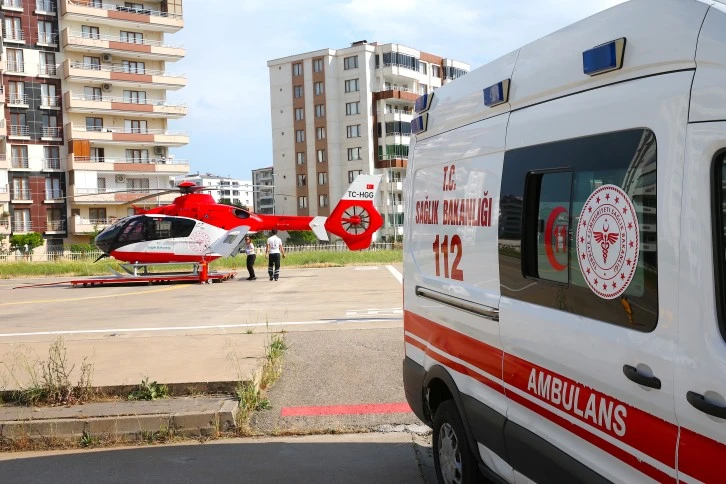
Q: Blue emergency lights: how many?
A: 4